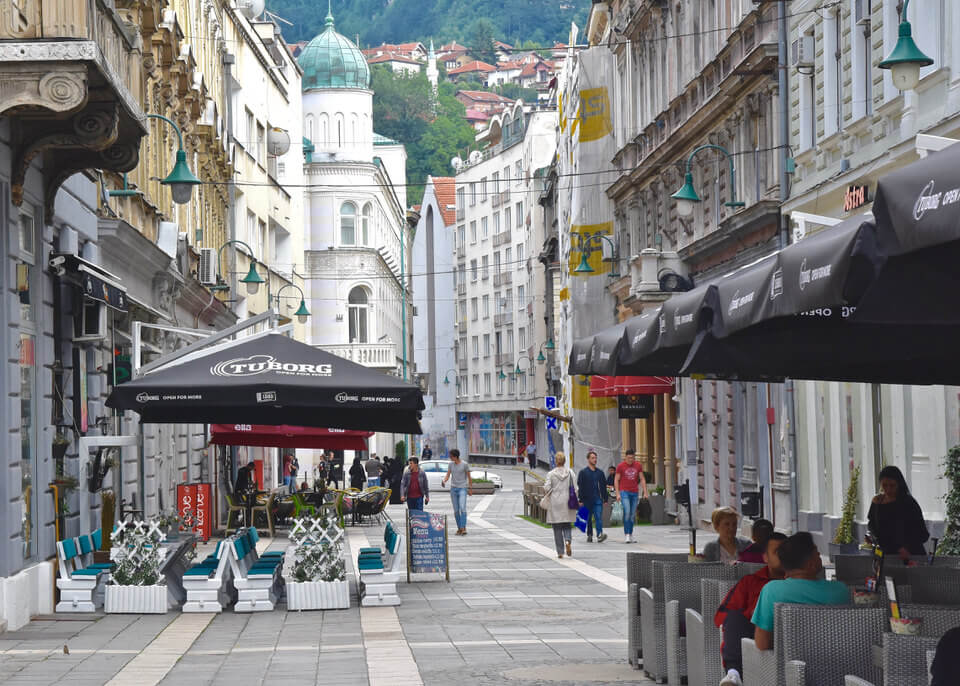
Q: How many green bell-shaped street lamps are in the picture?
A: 11